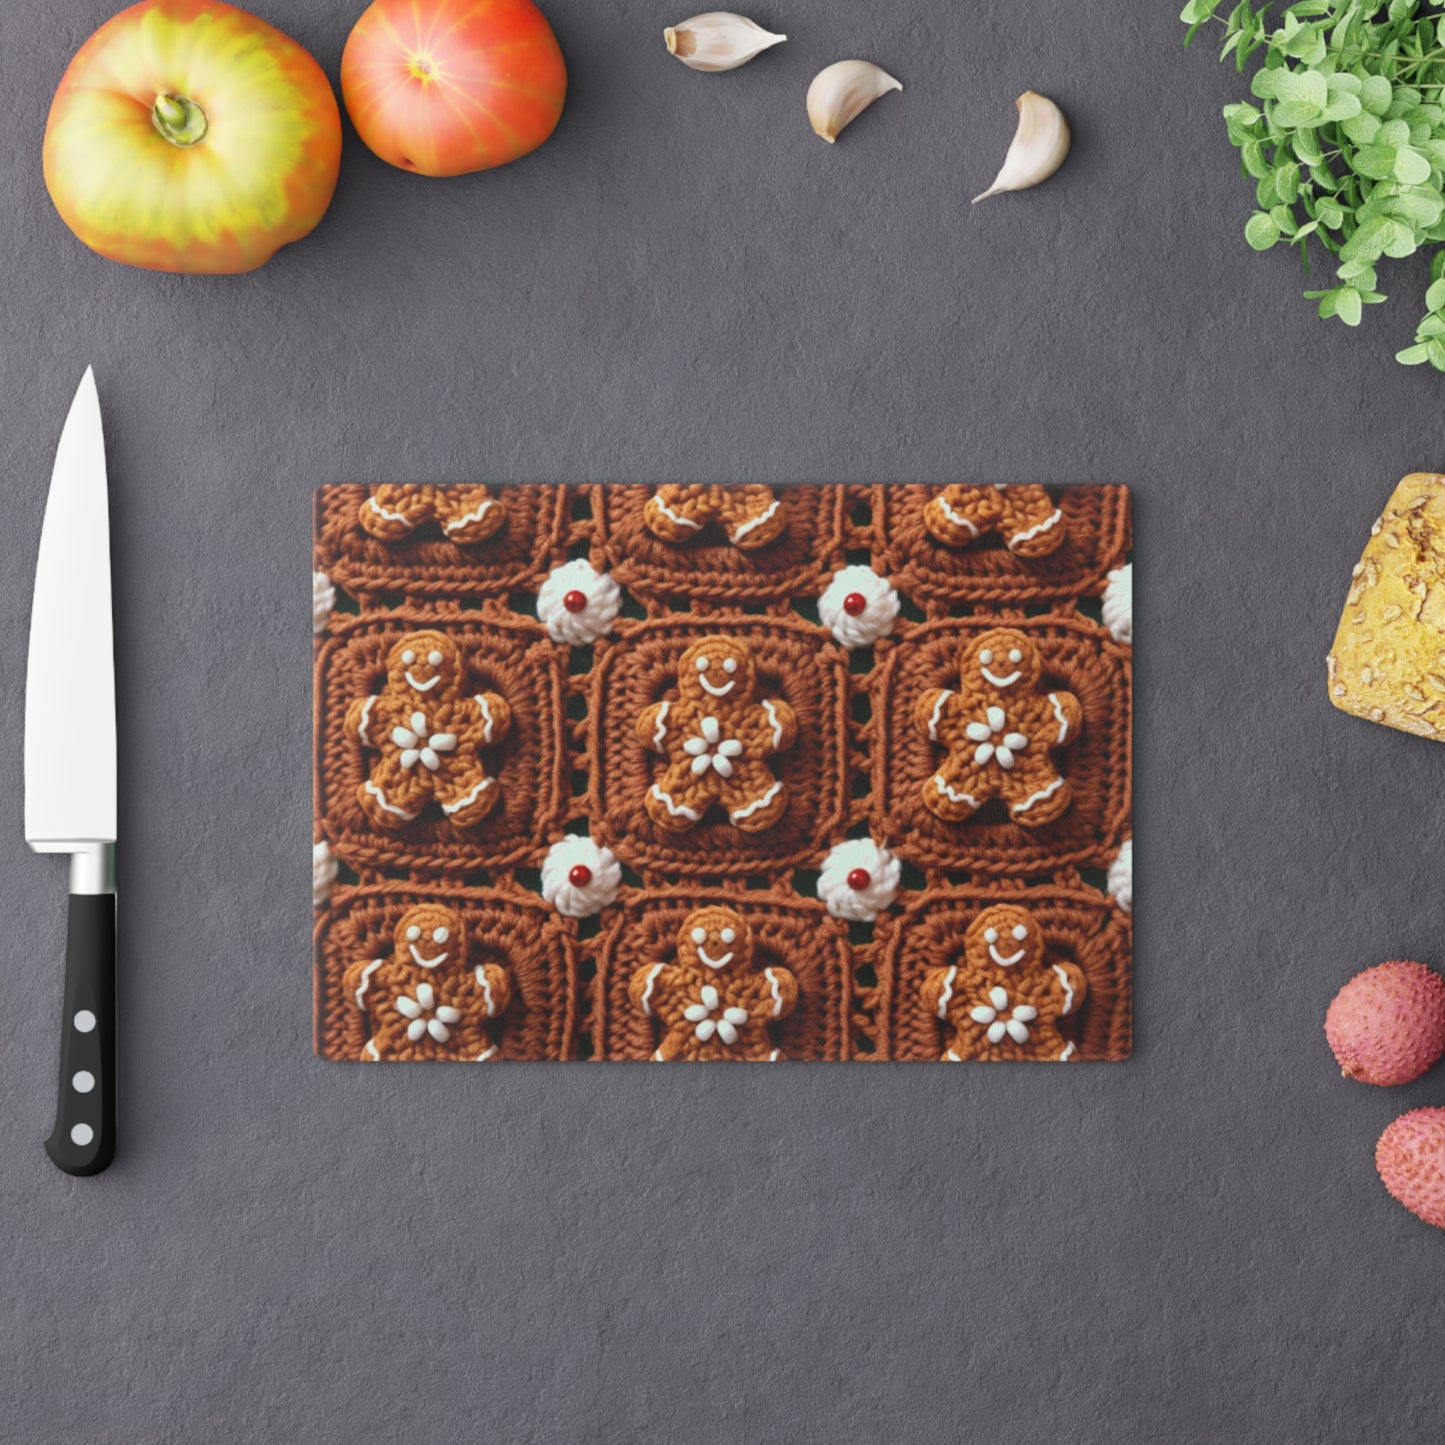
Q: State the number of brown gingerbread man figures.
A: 9